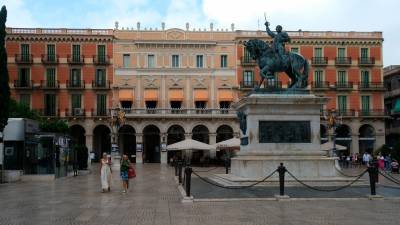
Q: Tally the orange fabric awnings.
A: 5